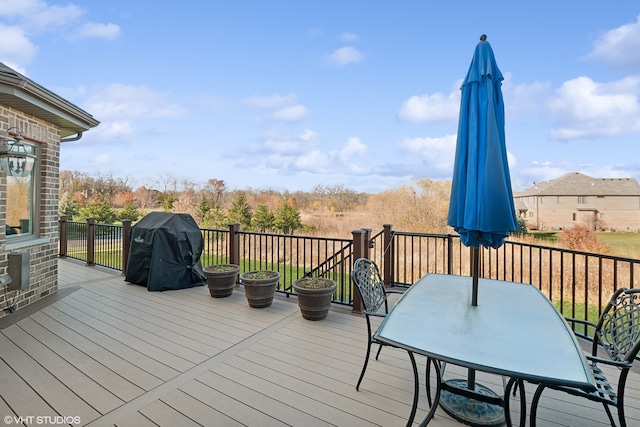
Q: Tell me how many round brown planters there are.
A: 3